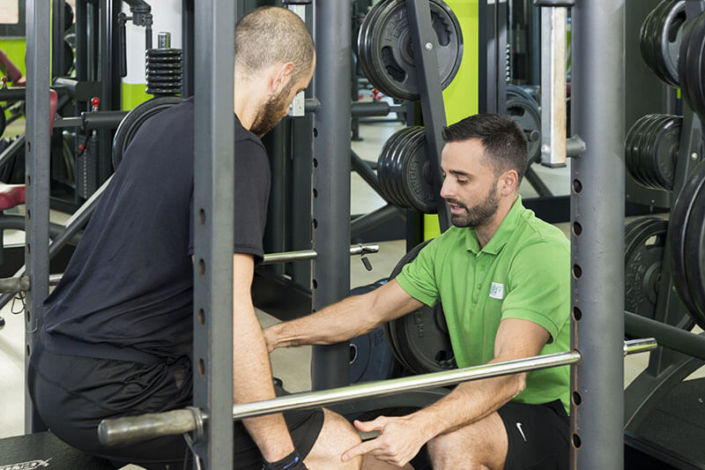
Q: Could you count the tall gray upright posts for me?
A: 4